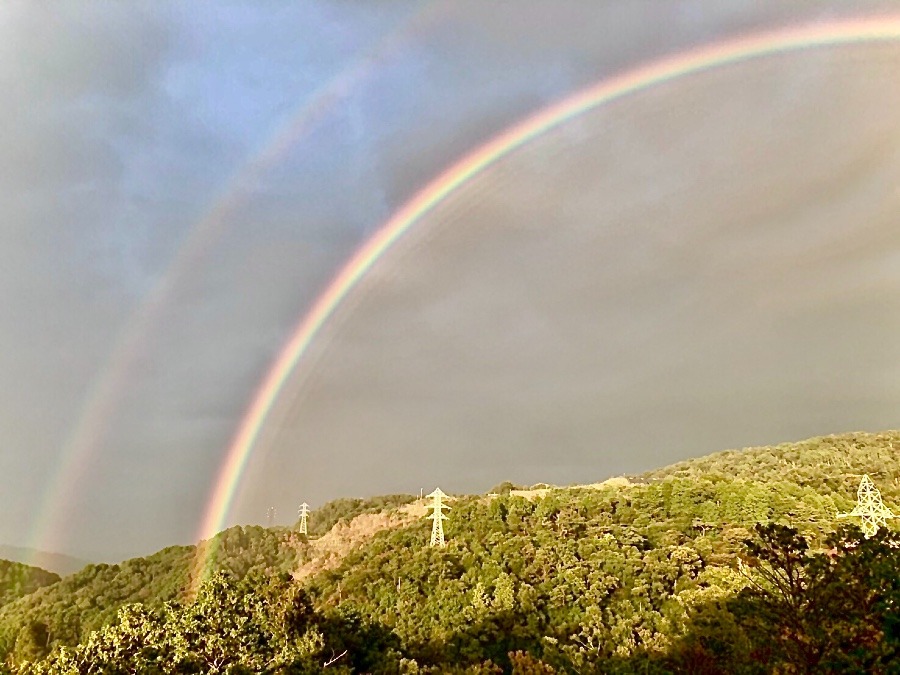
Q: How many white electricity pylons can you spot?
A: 3